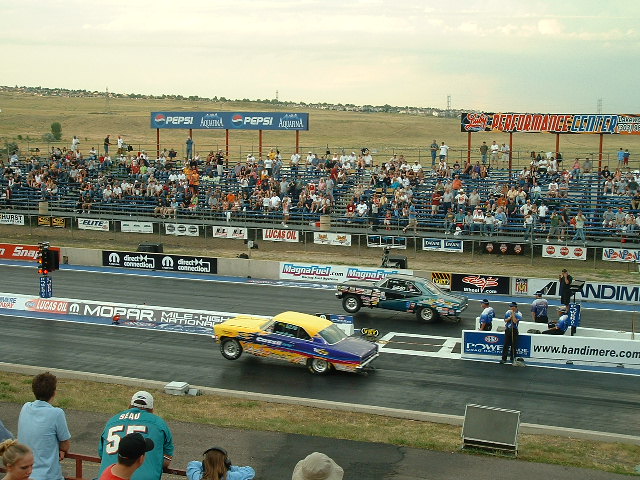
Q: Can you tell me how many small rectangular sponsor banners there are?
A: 13